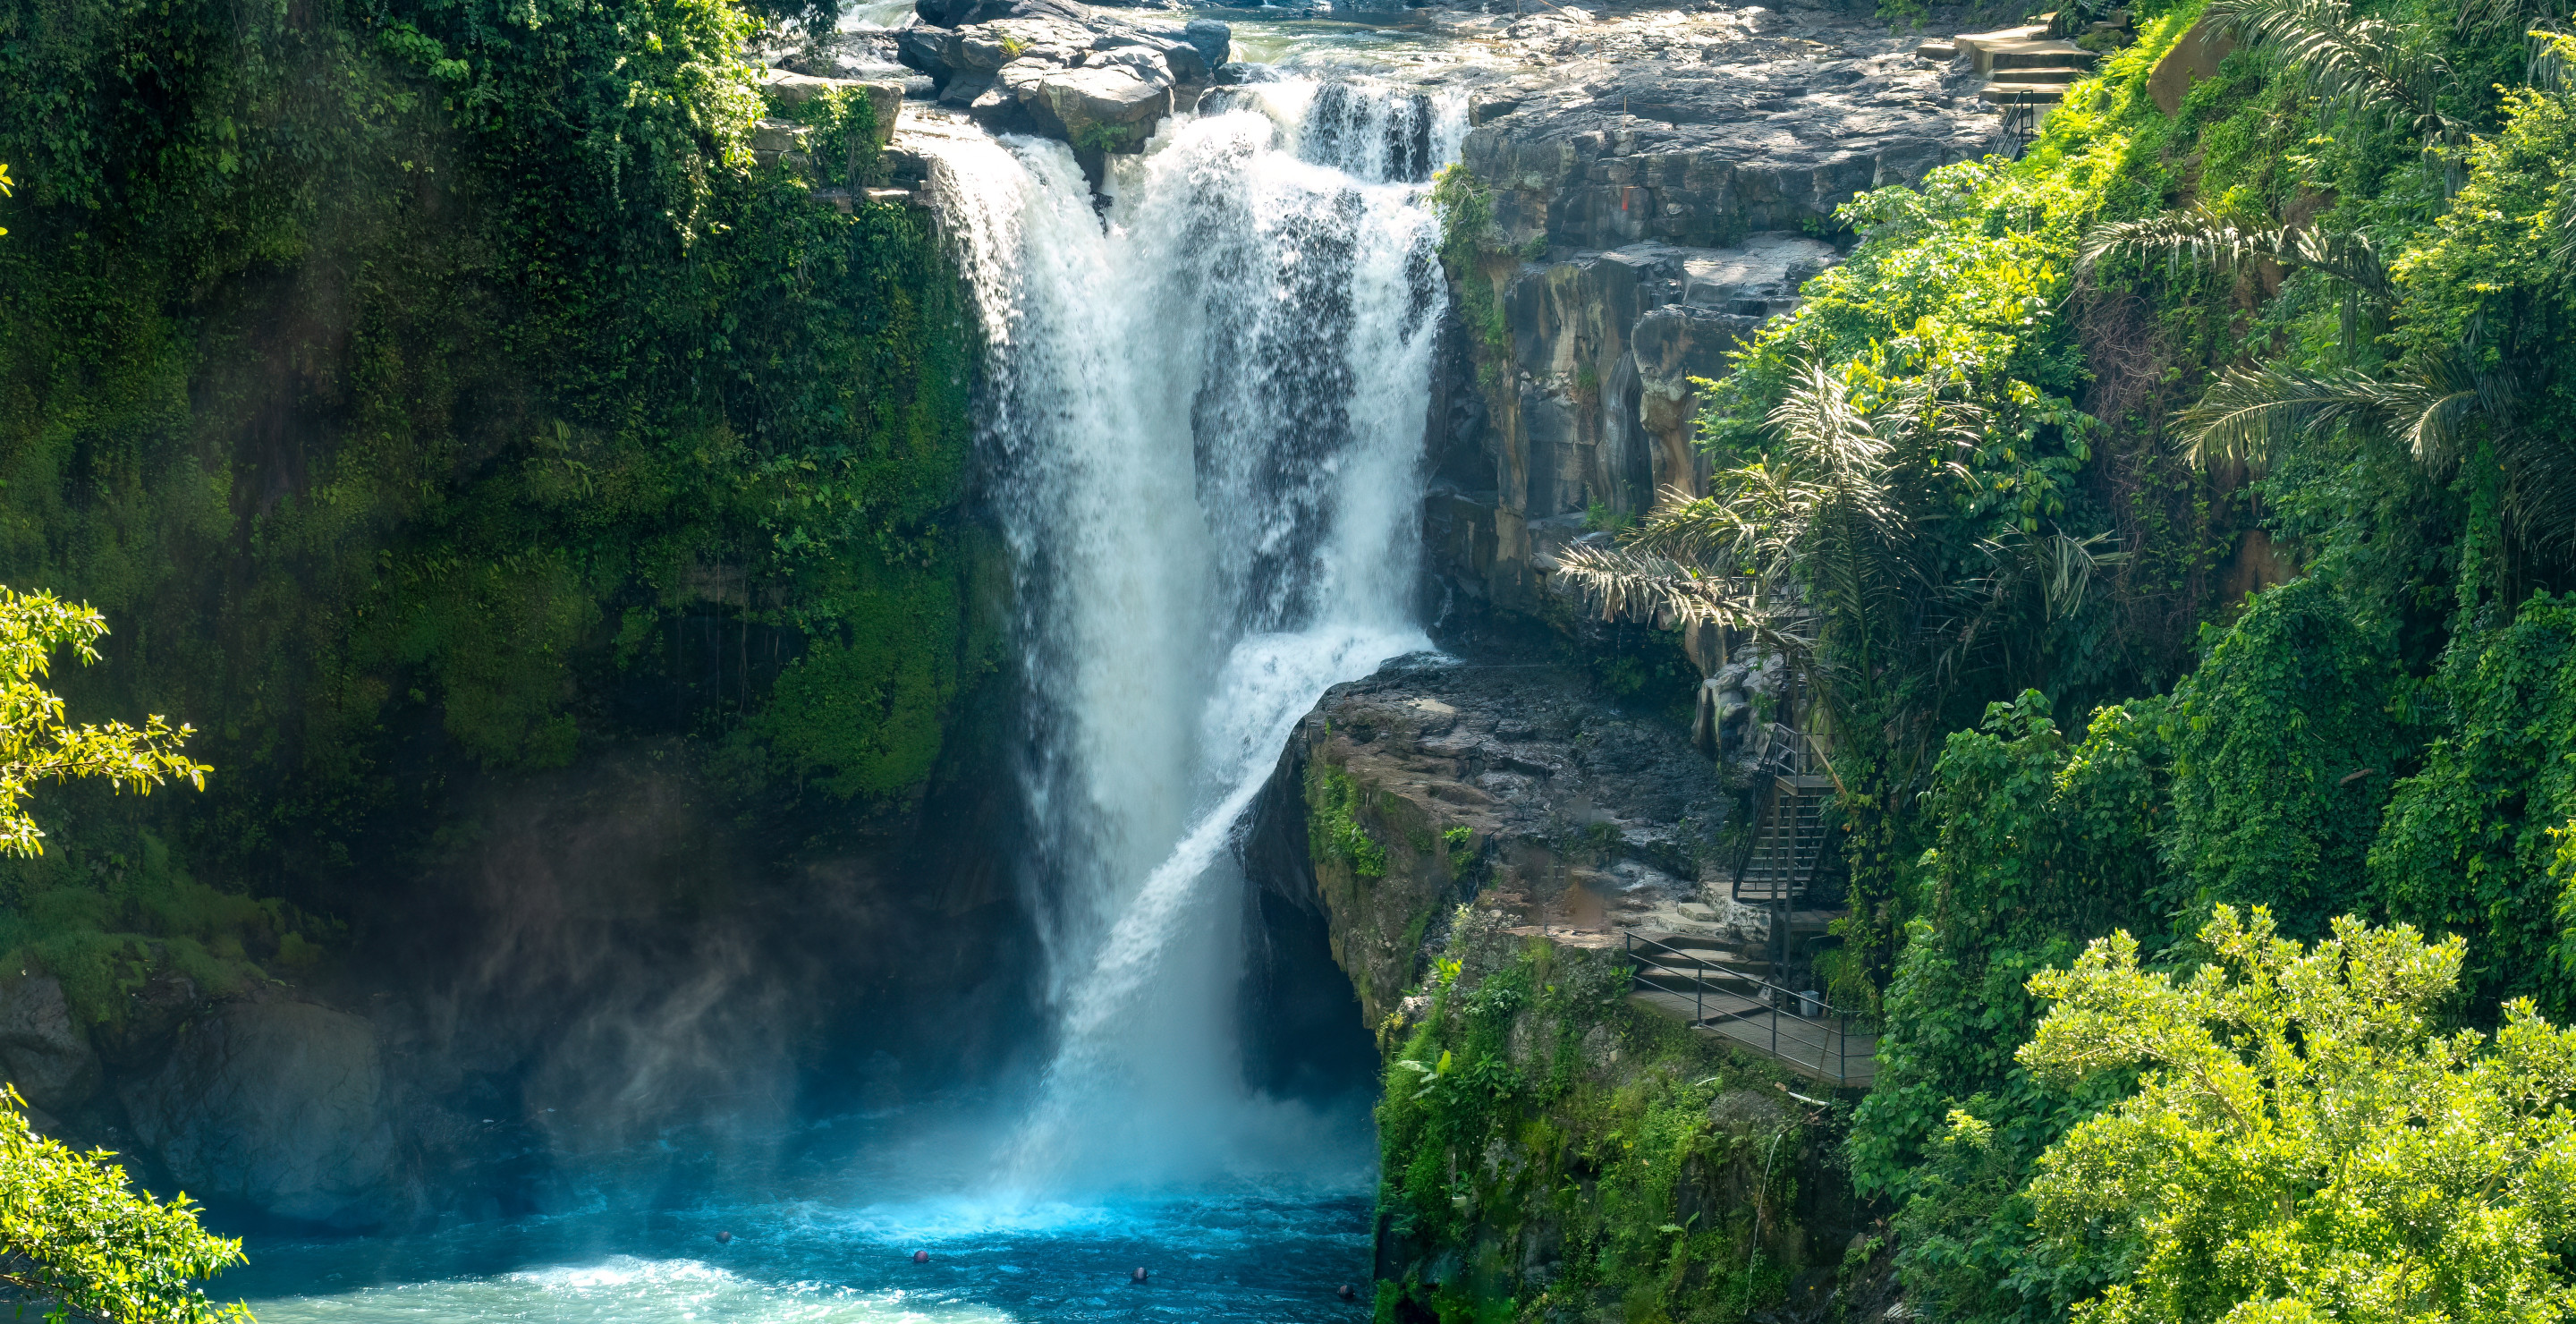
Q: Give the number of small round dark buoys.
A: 4